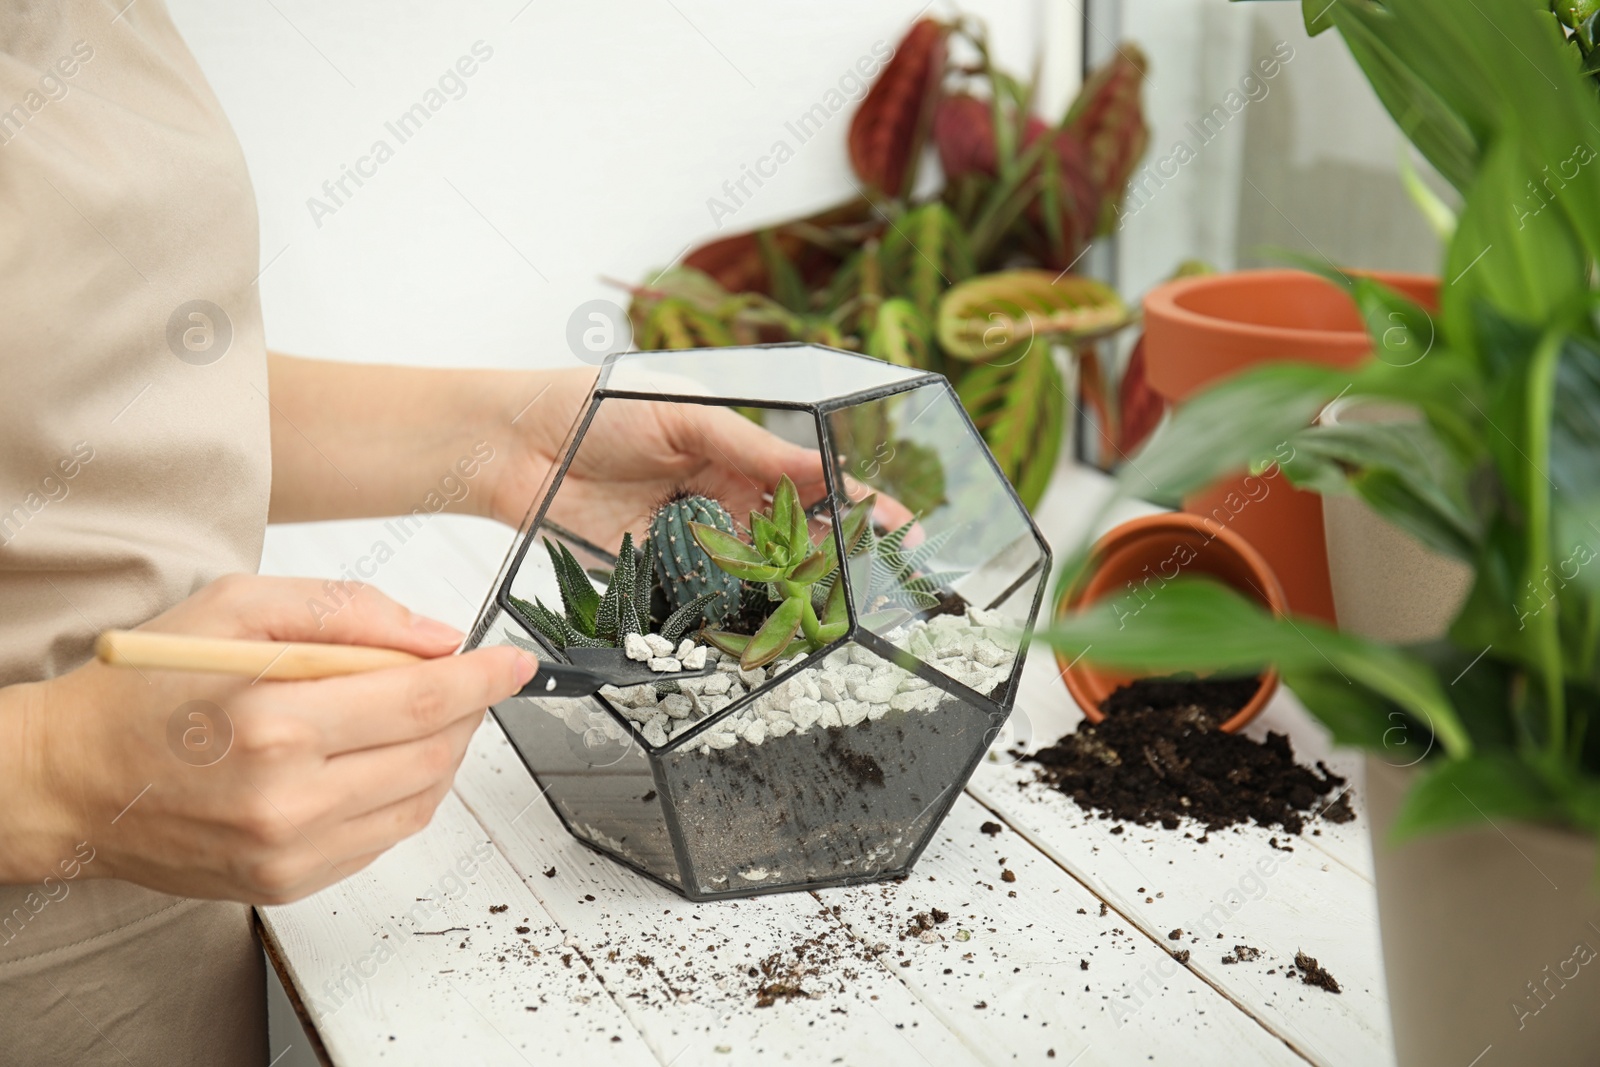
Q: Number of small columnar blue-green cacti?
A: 1